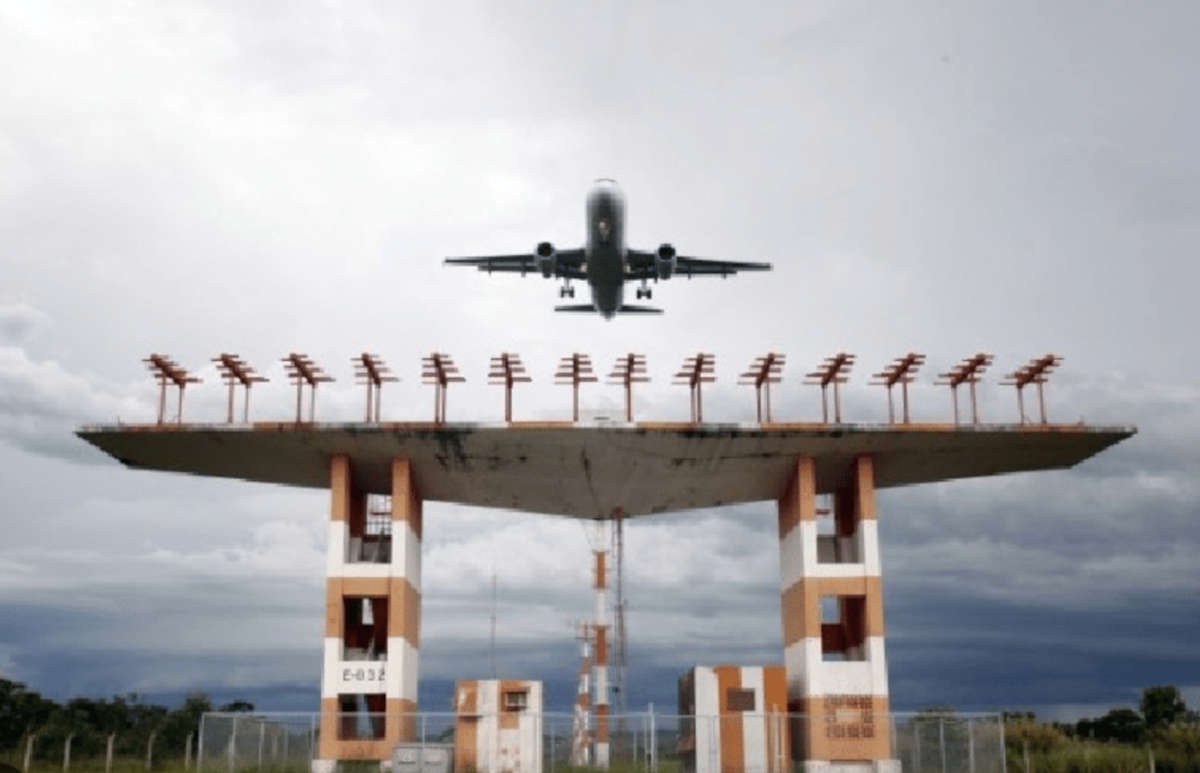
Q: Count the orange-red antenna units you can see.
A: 14